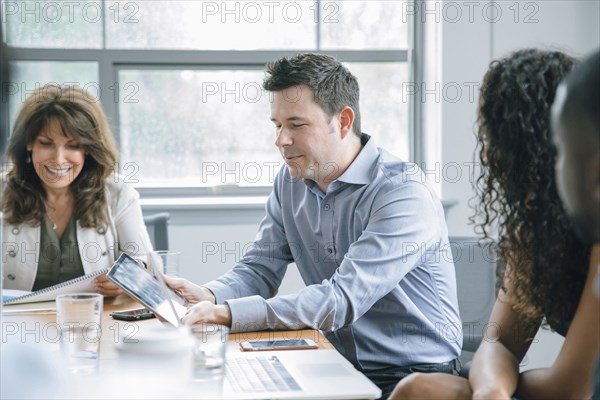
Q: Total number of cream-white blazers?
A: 1